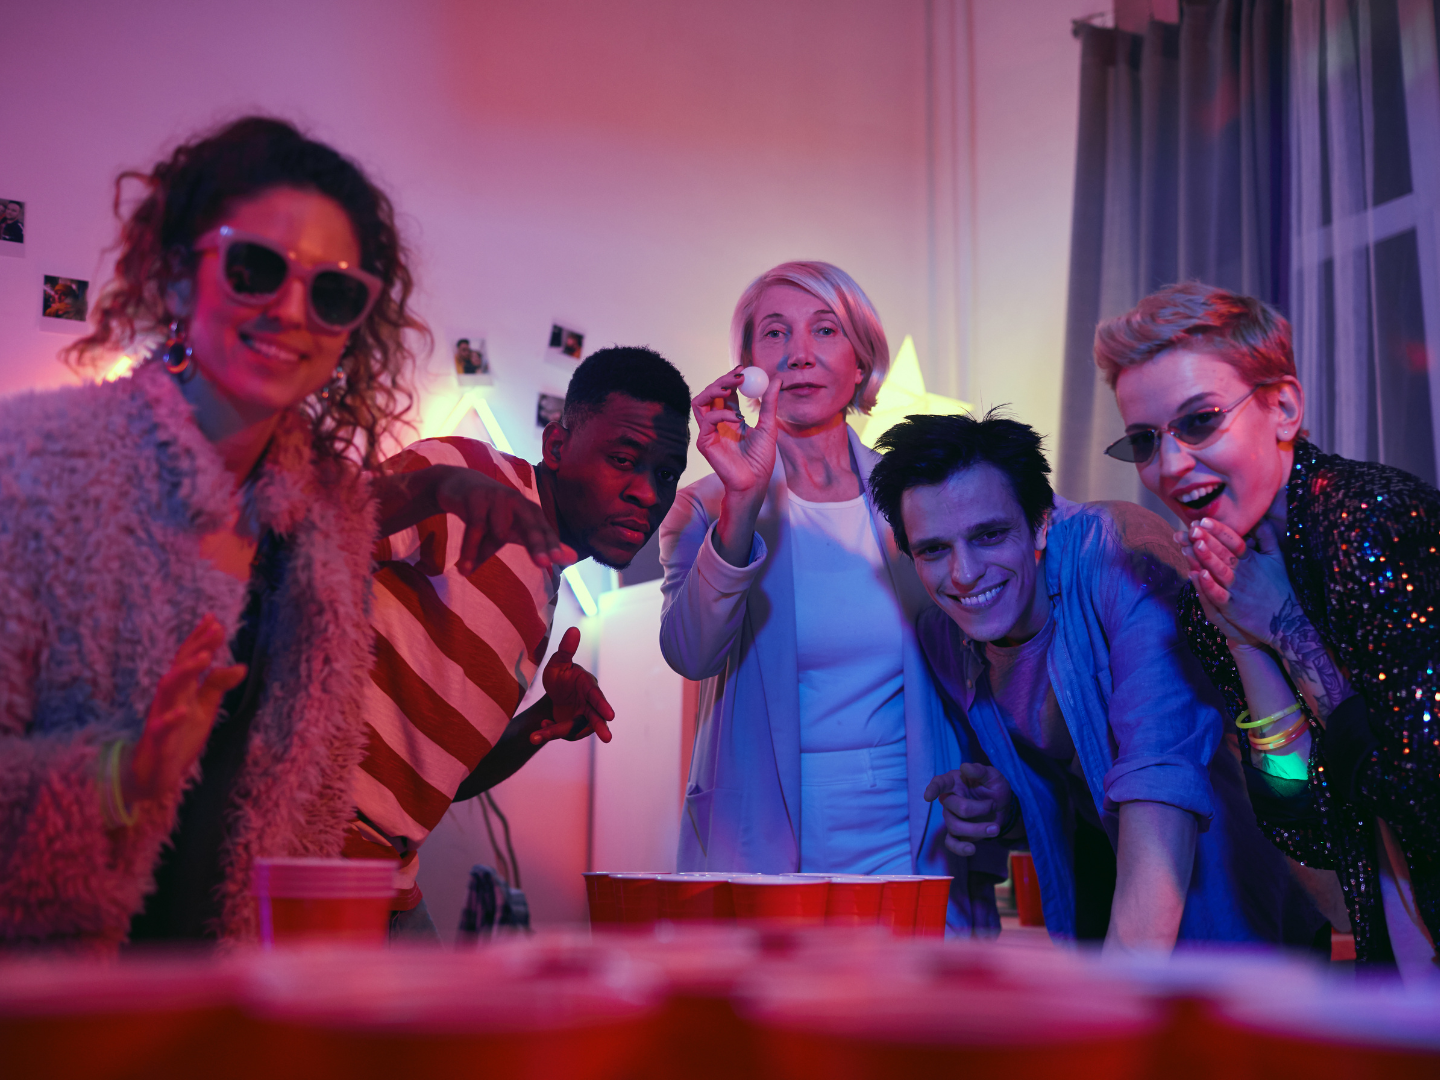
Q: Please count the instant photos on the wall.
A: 5